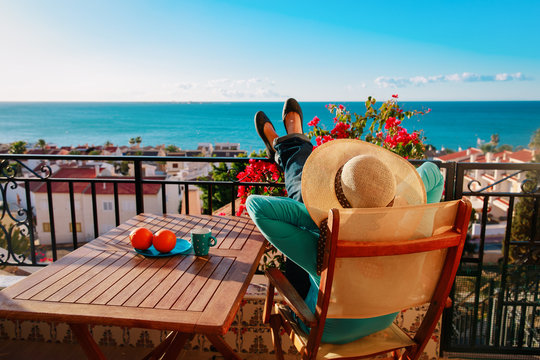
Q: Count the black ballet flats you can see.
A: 2